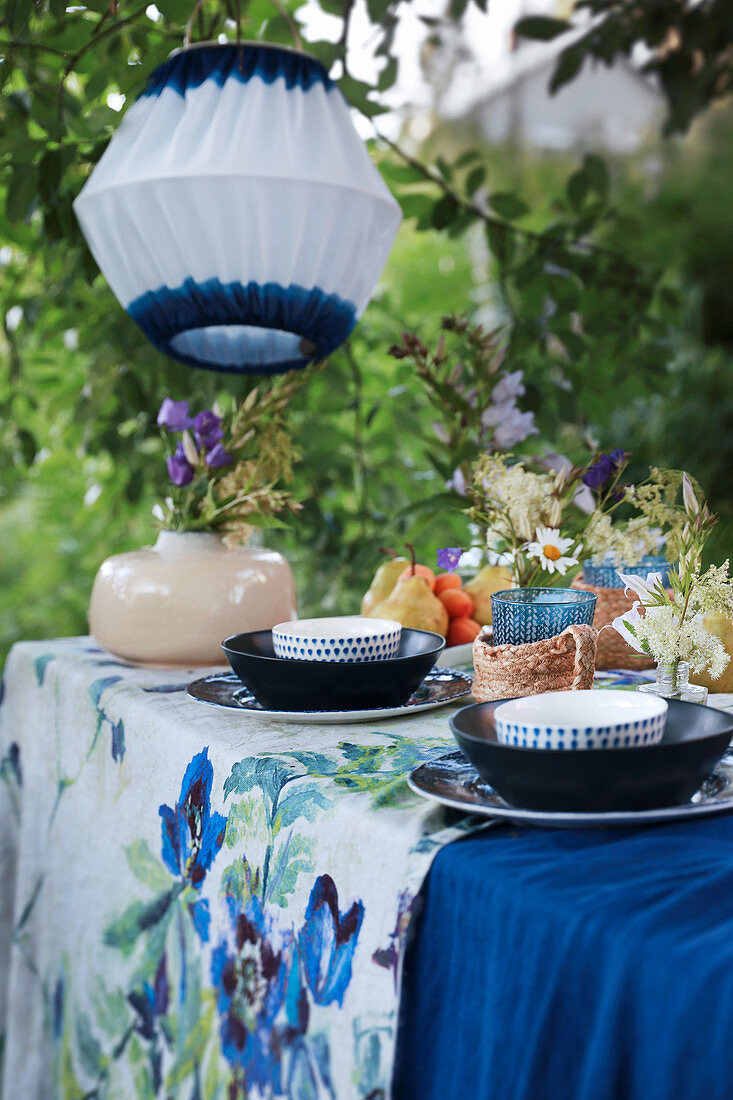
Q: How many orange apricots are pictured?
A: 4